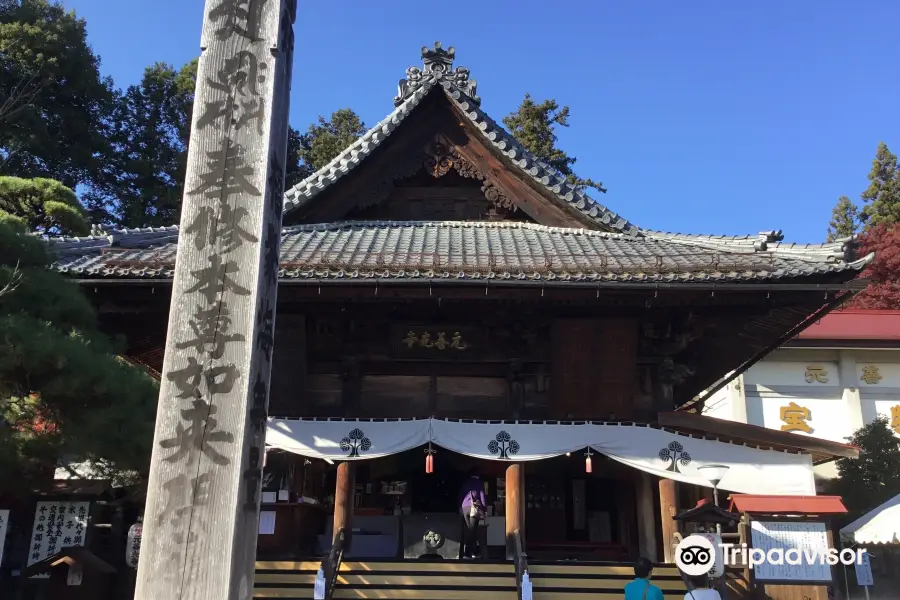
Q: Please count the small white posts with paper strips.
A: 2